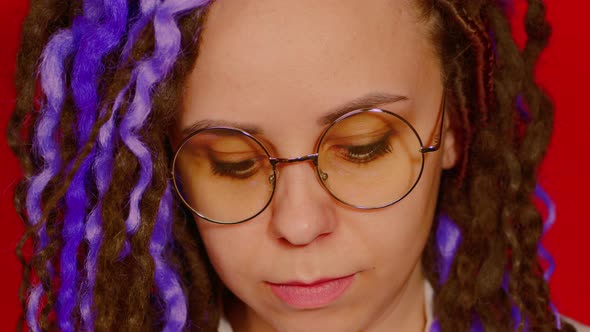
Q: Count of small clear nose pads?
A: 2